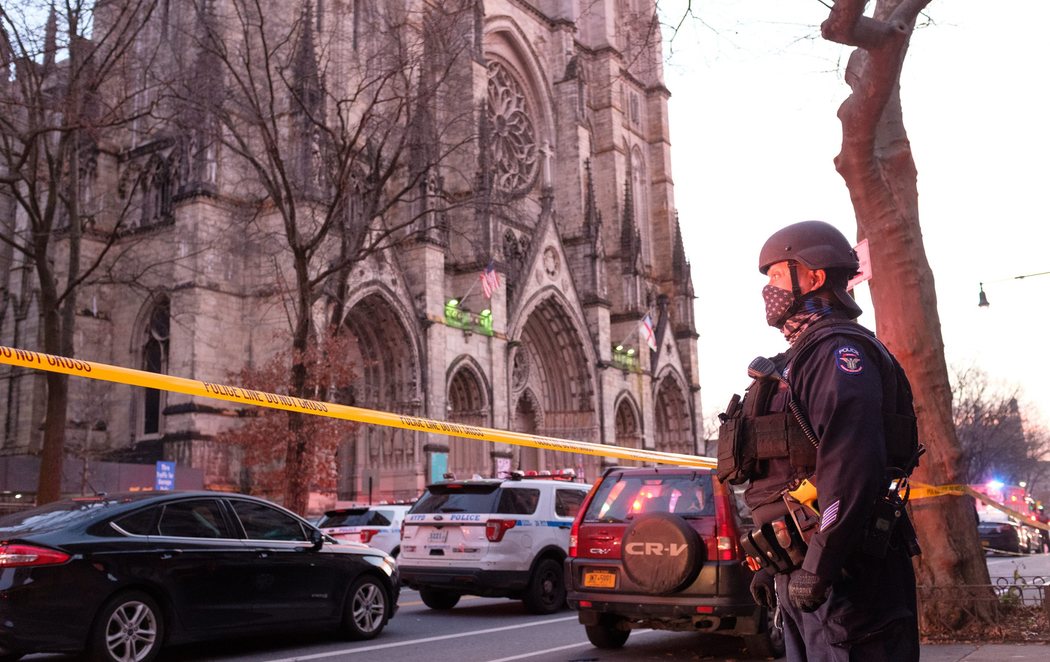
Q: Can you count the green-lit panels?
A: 2